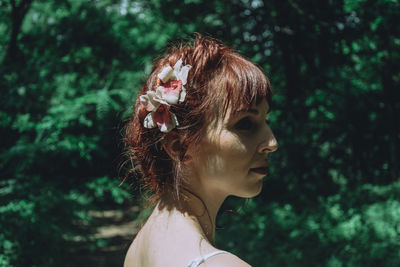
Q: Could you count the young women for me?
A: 1